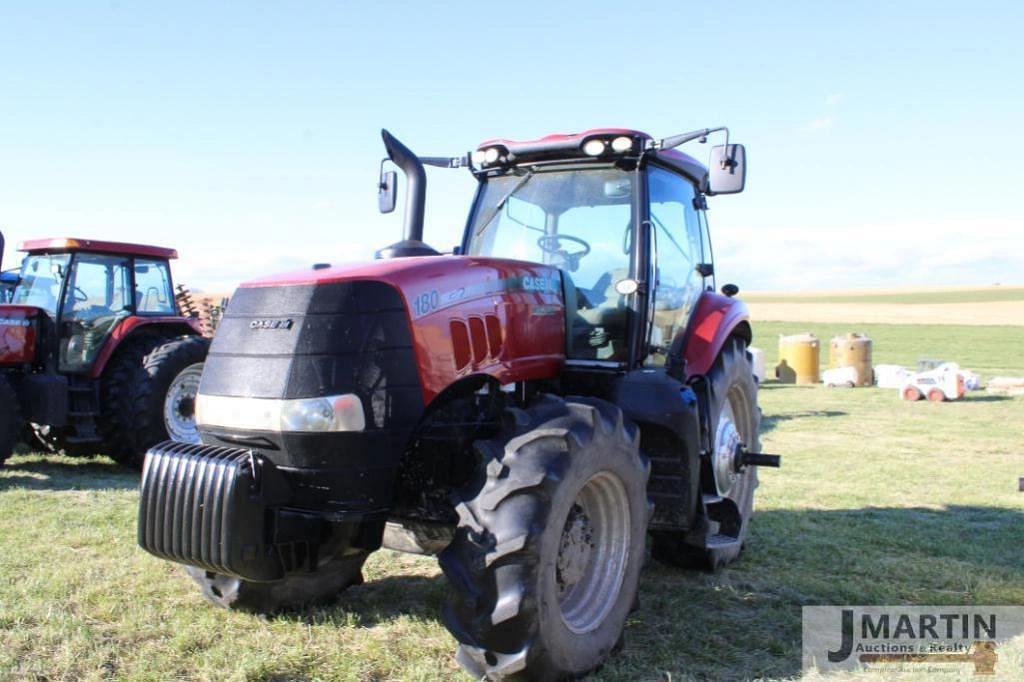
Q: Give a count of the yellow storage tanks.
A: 2